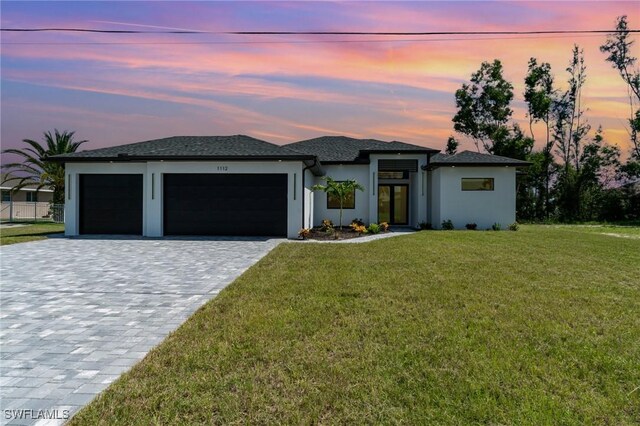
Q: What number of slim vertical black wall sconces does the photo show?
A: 5